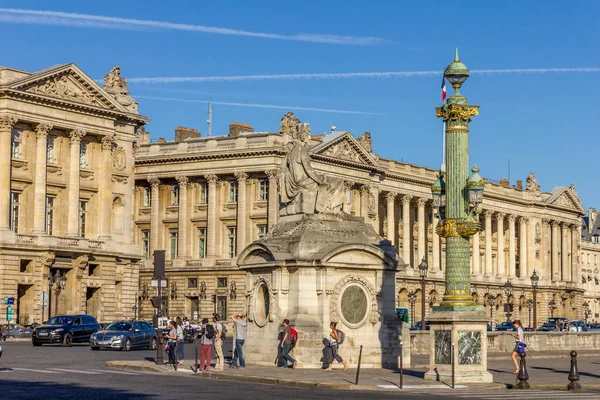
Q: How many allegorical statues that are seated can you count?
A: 1